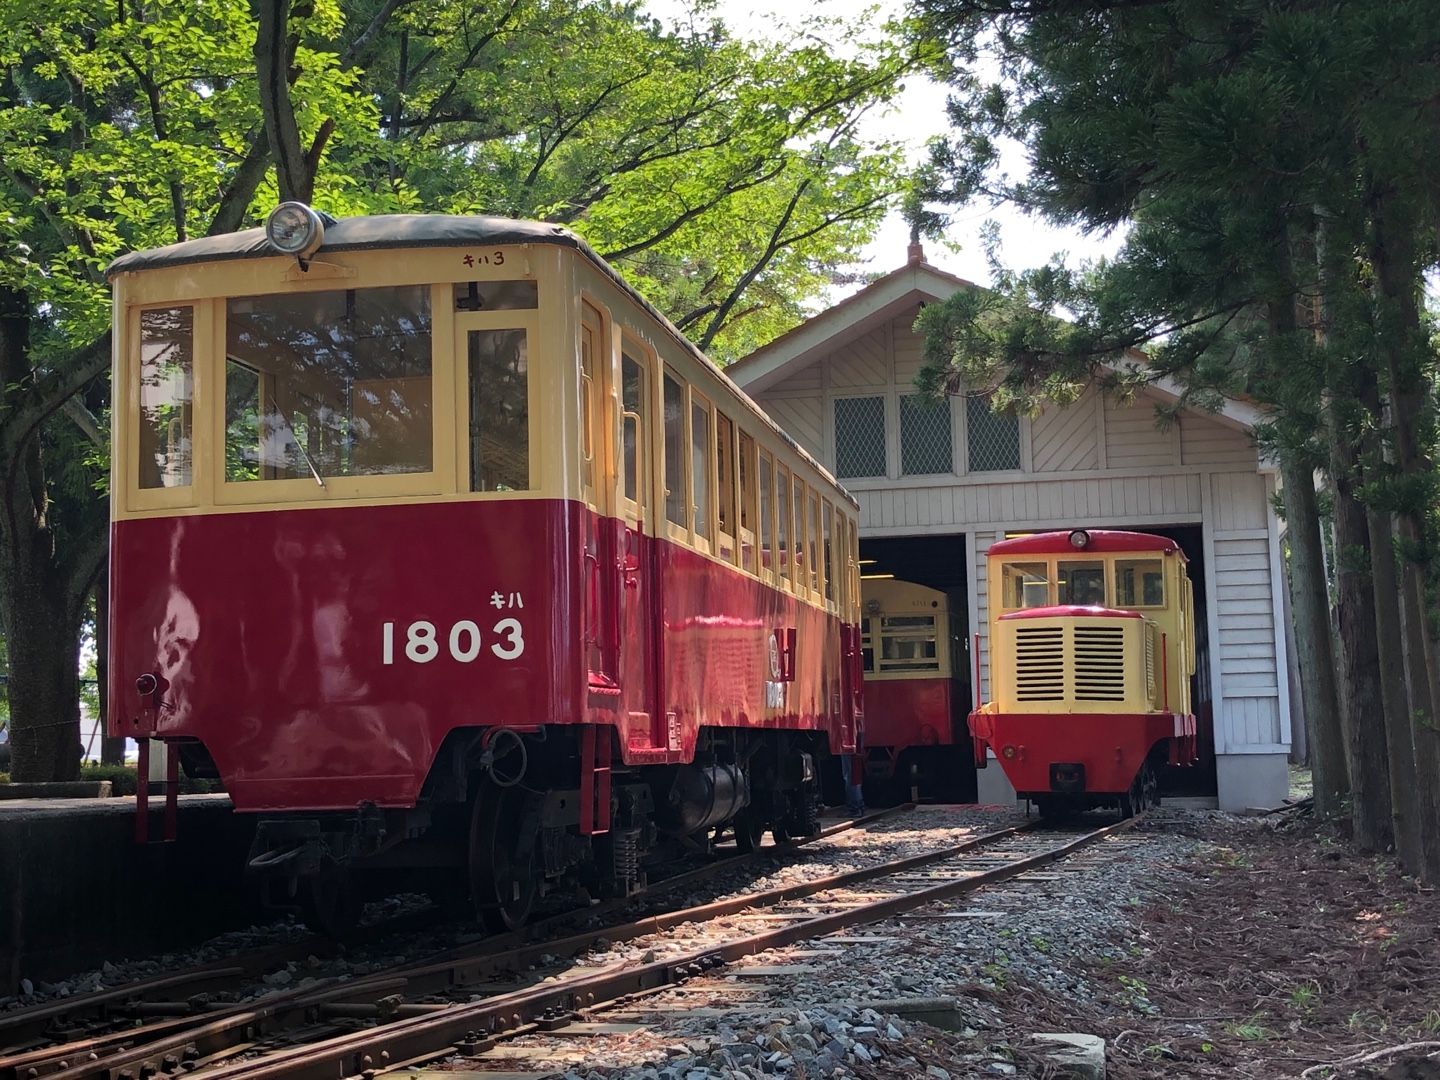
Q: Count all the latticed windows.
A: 3